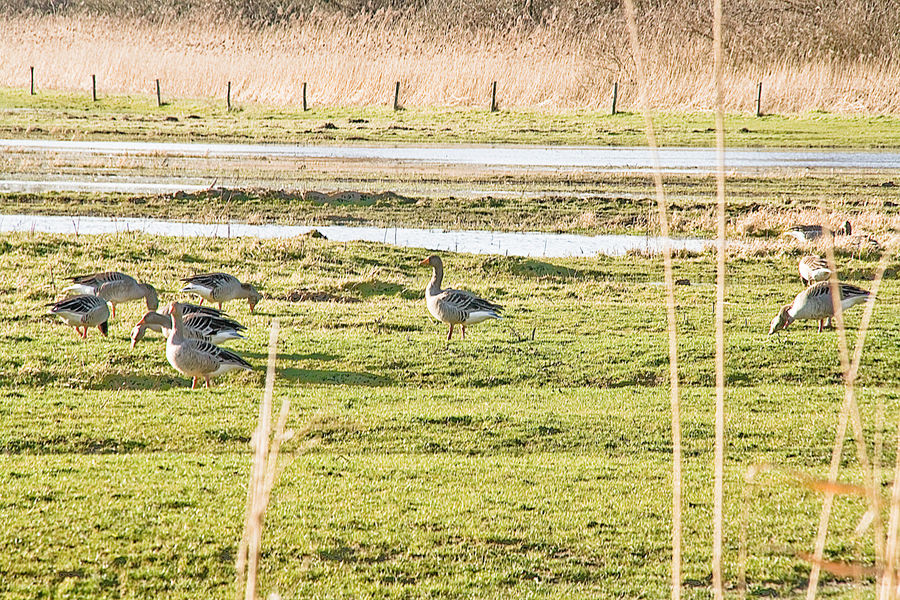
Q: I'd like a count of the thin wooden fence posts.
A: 9